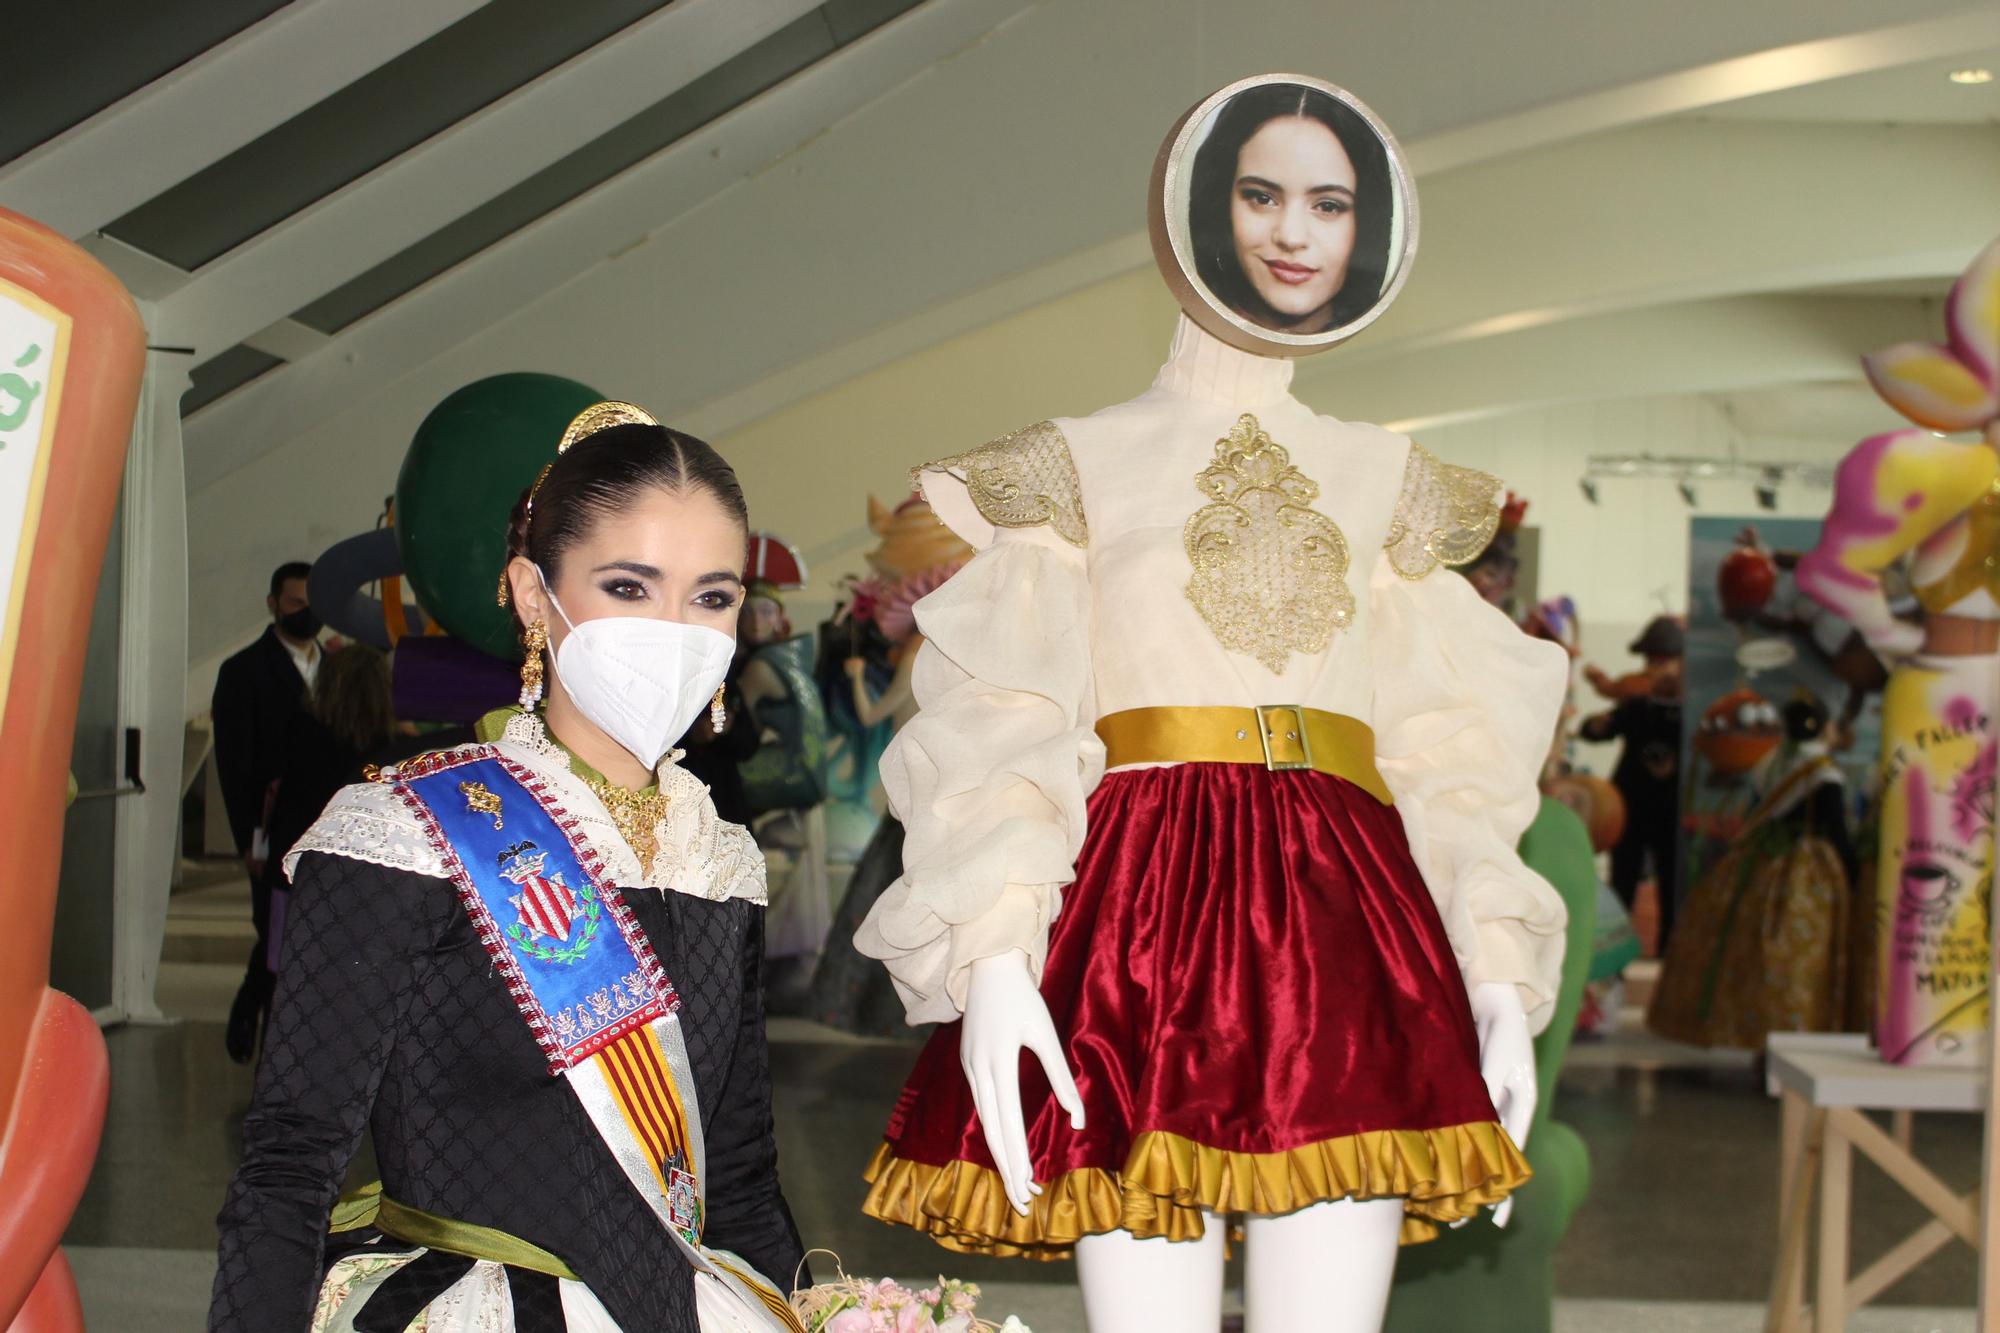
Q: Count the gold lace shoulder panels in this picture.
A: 2